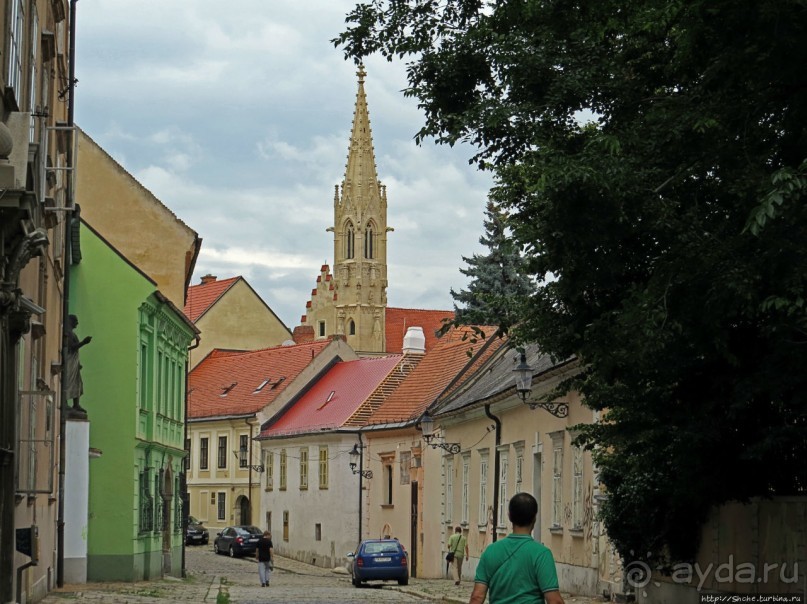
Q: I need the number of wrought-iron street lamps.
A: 4